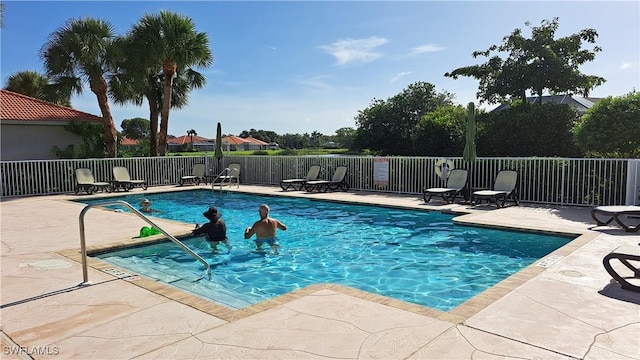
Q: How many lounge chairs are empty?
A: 10